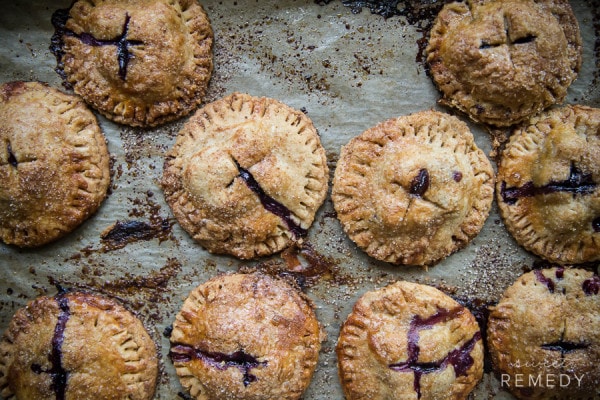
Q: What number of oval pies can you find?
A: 10